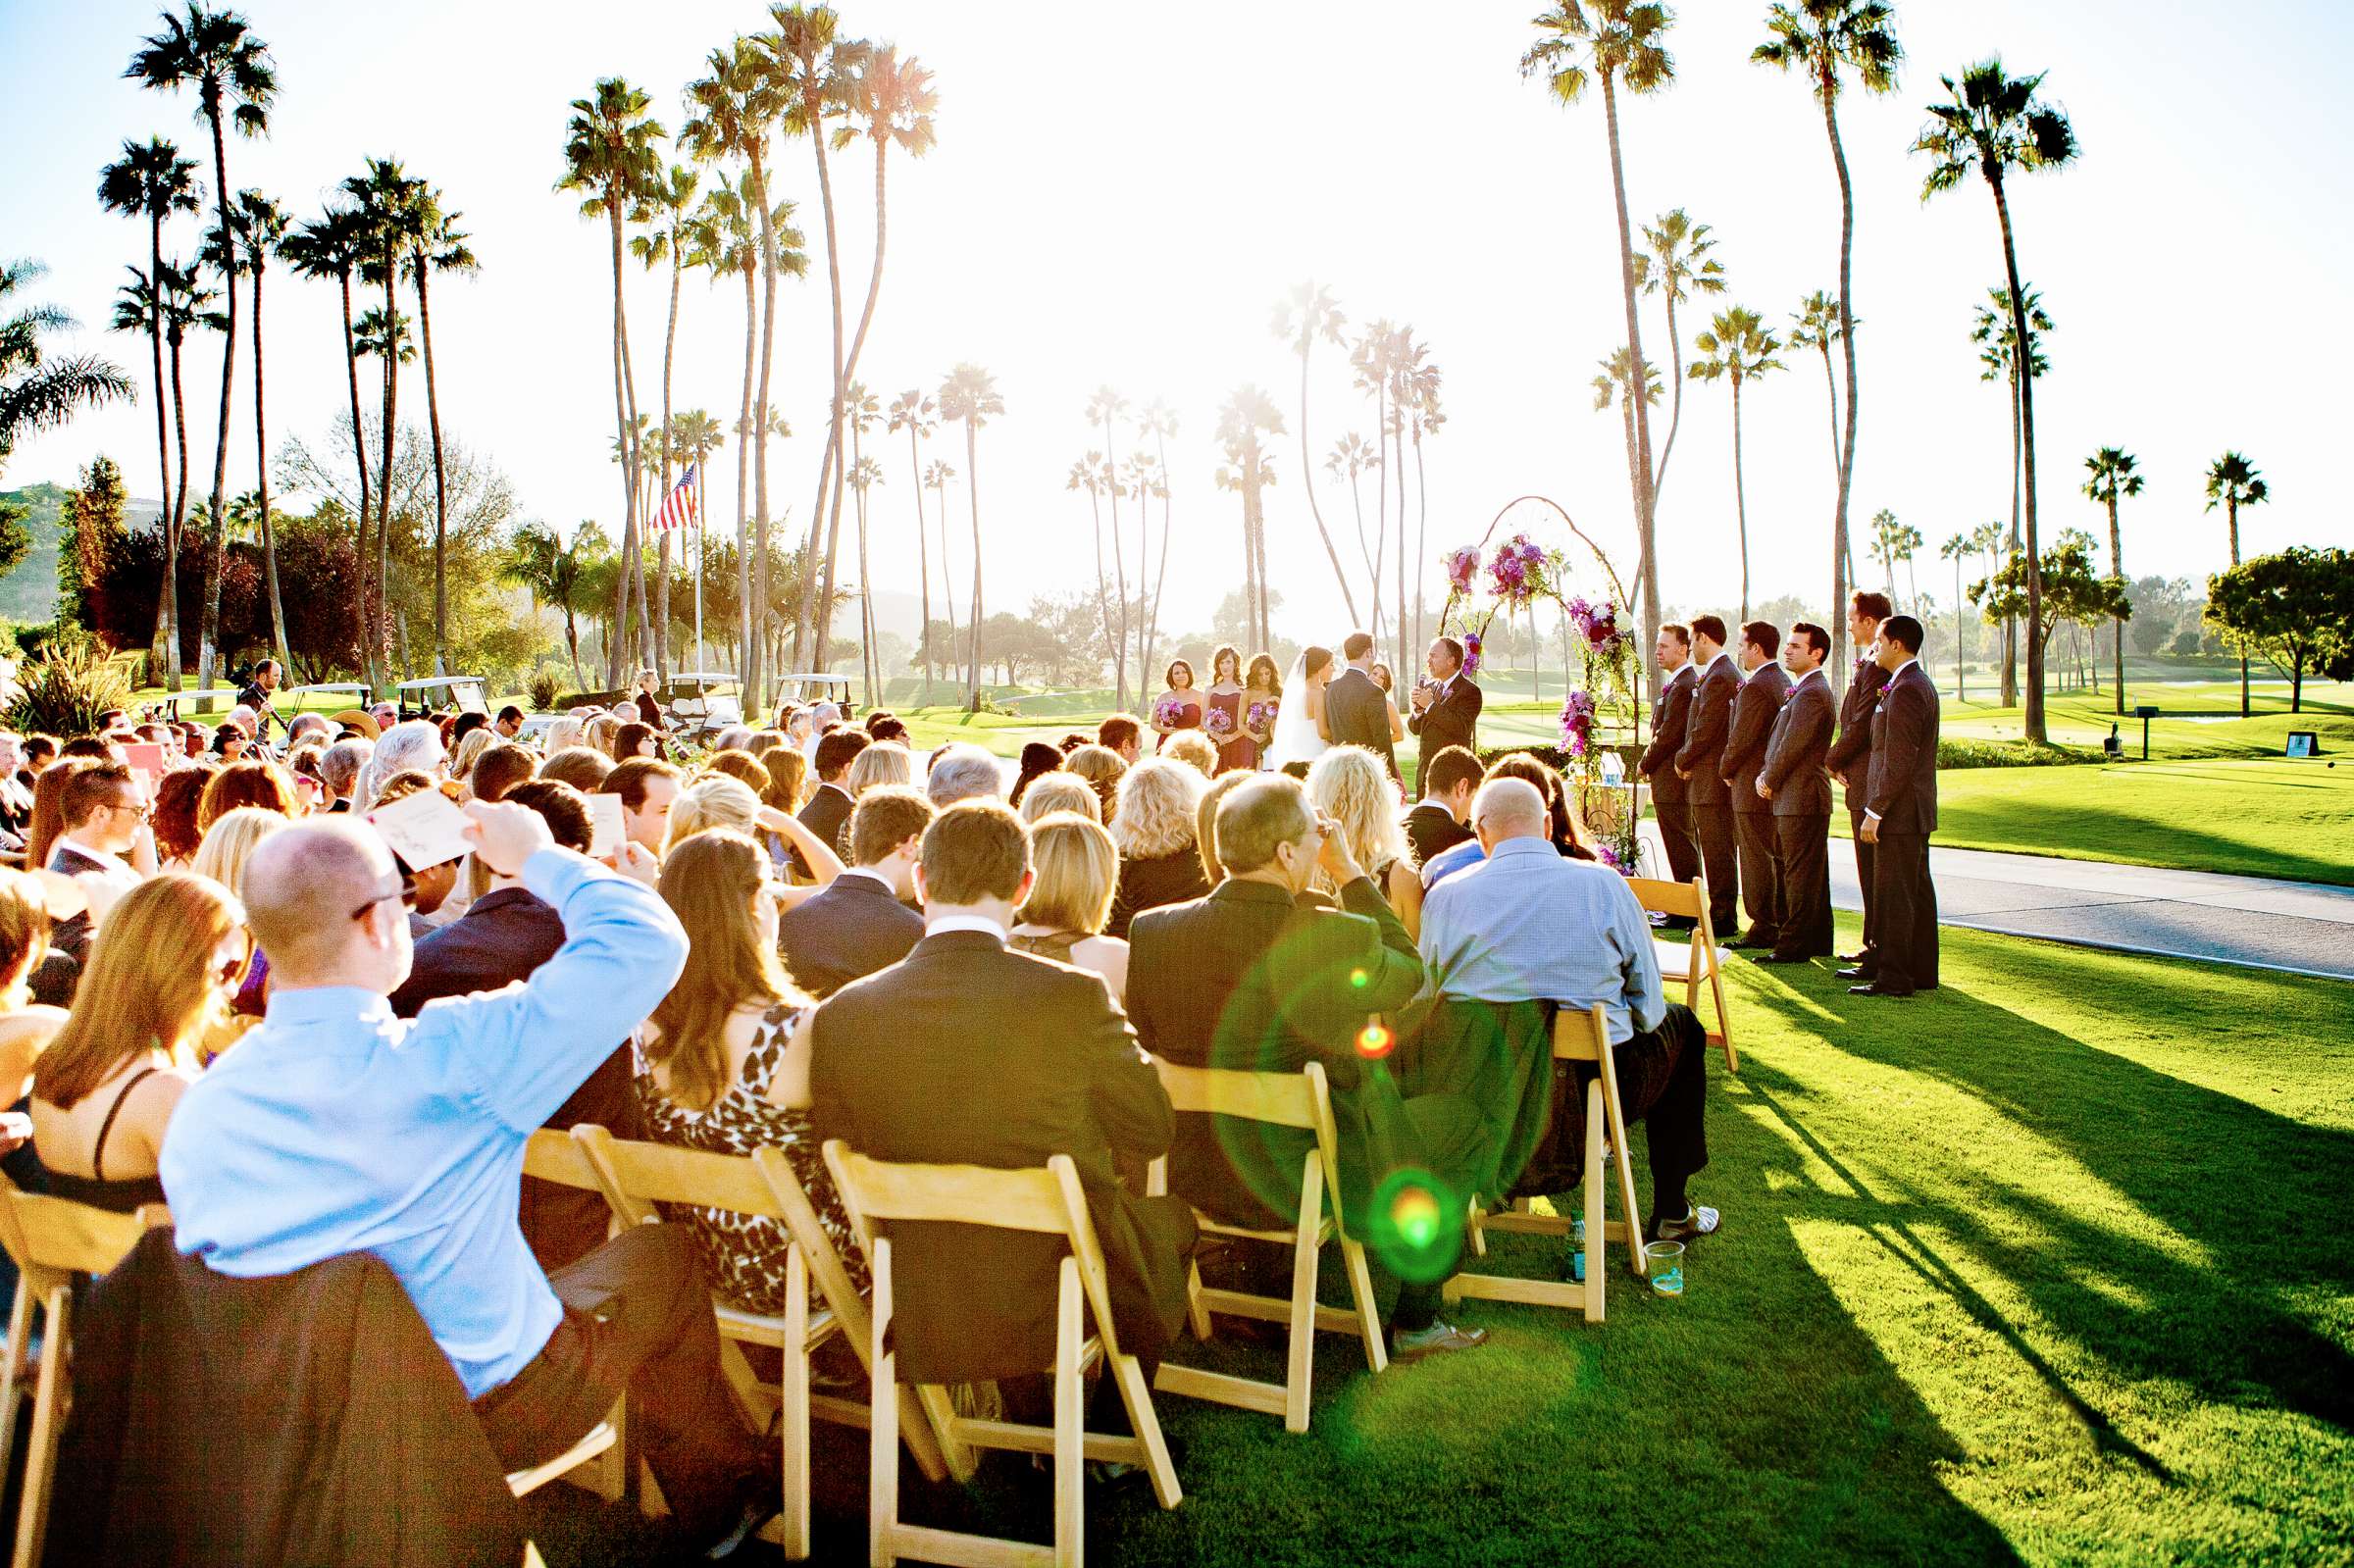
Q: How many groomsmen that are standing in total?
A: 6